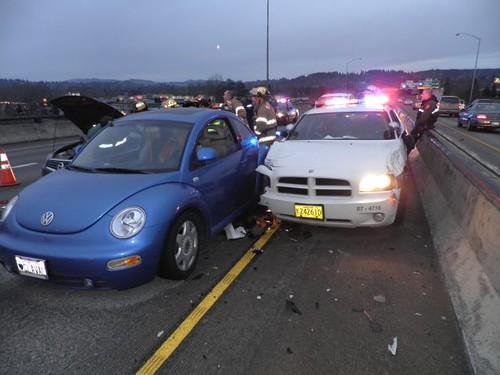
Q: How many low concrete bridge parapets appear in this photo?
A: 2